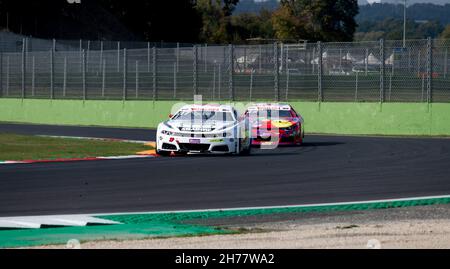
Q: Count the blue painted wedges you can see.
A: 0